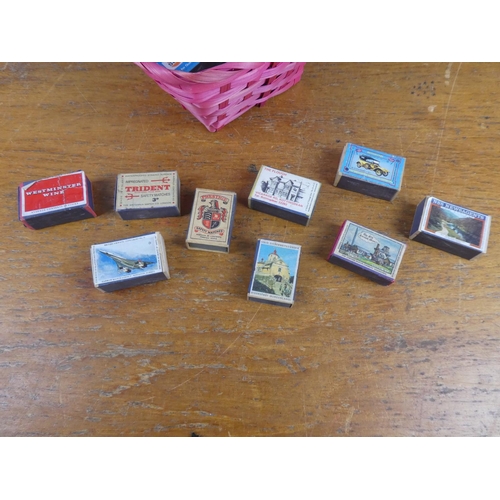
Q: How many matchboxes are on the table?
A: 9